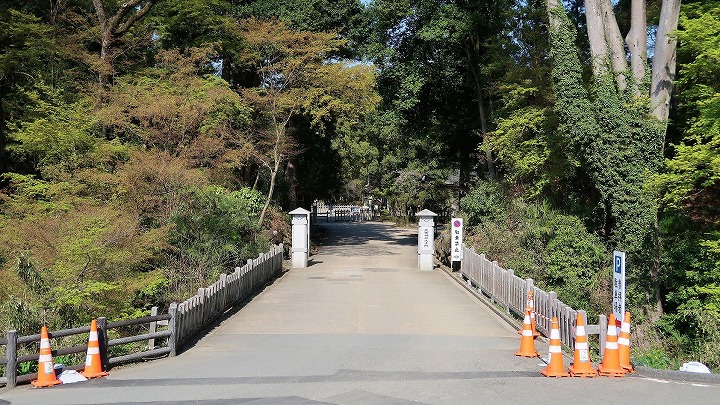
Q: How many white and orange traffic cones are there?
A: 8